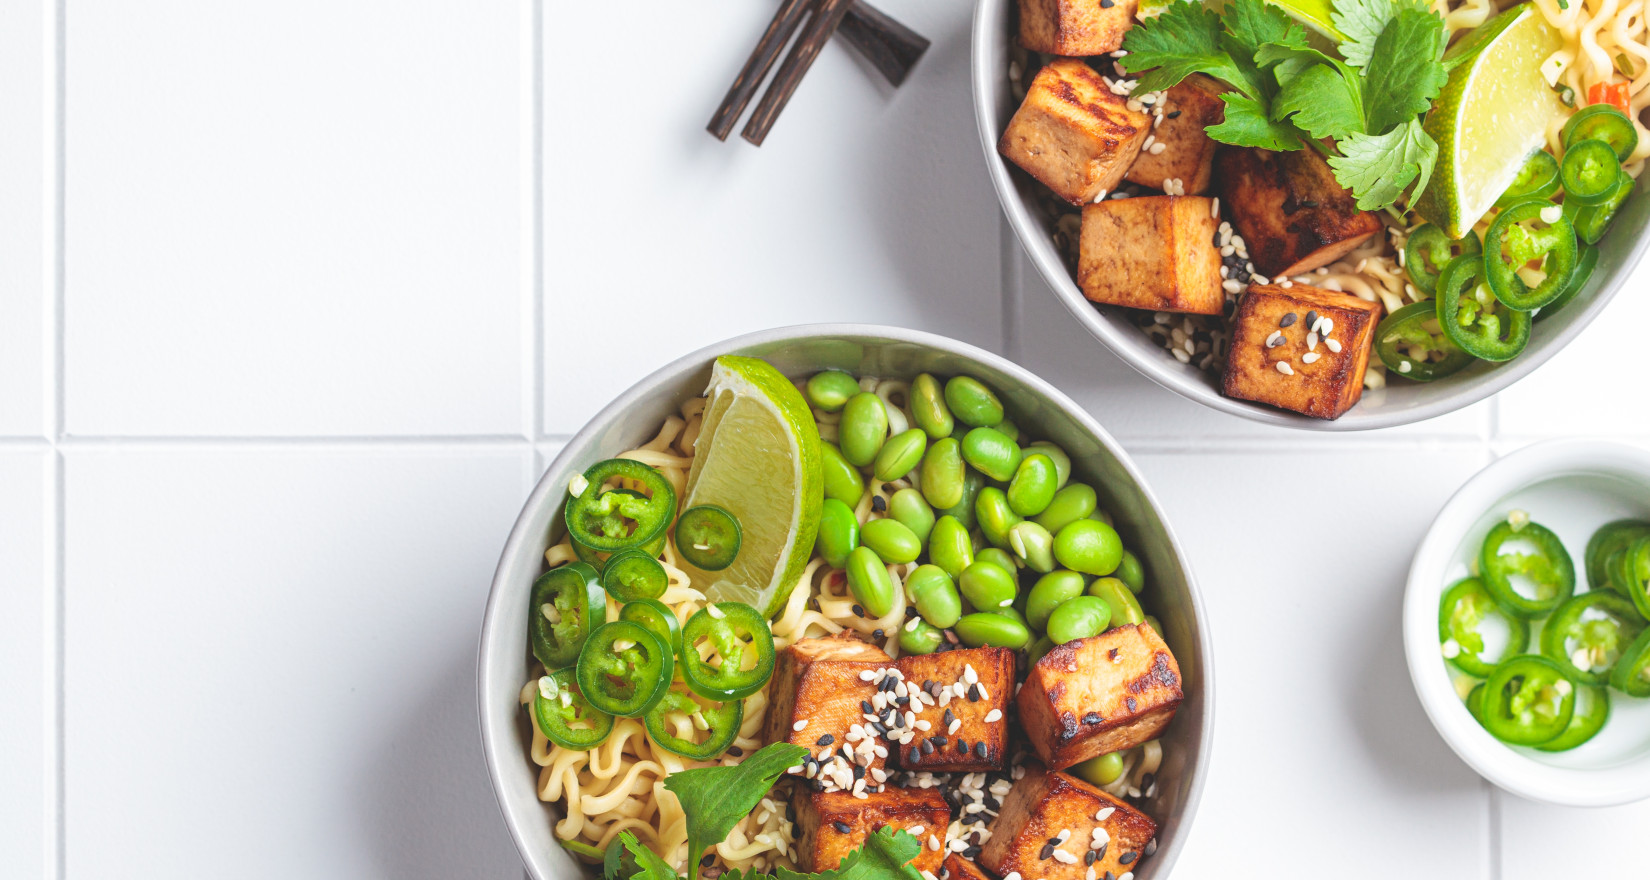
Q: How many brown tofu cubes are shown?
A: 12